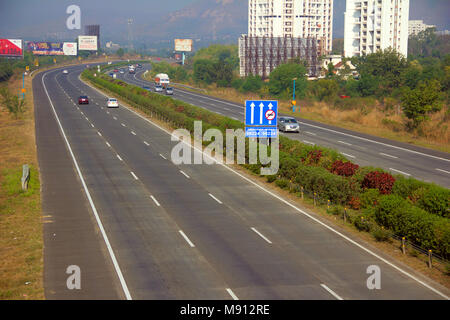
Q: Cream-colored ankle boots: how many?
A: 0